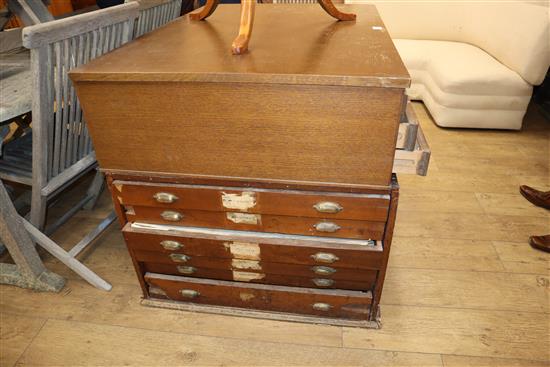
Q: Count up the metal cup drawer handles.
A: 12